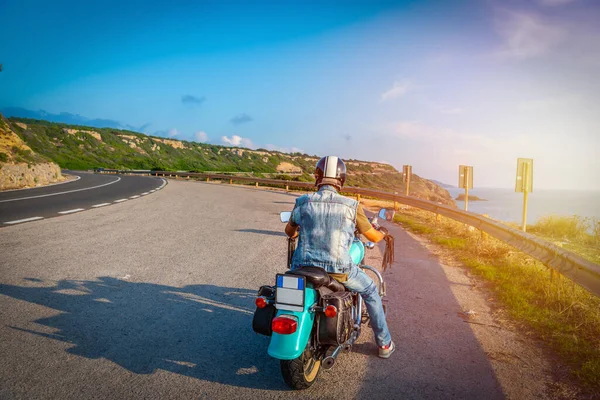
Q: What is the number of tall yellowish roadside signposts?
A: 3